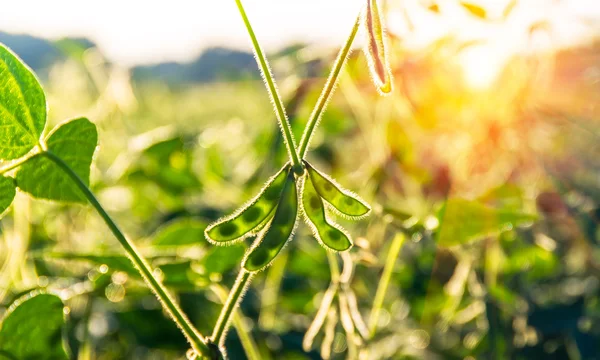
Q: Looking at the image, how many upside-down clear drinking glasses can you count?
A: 0